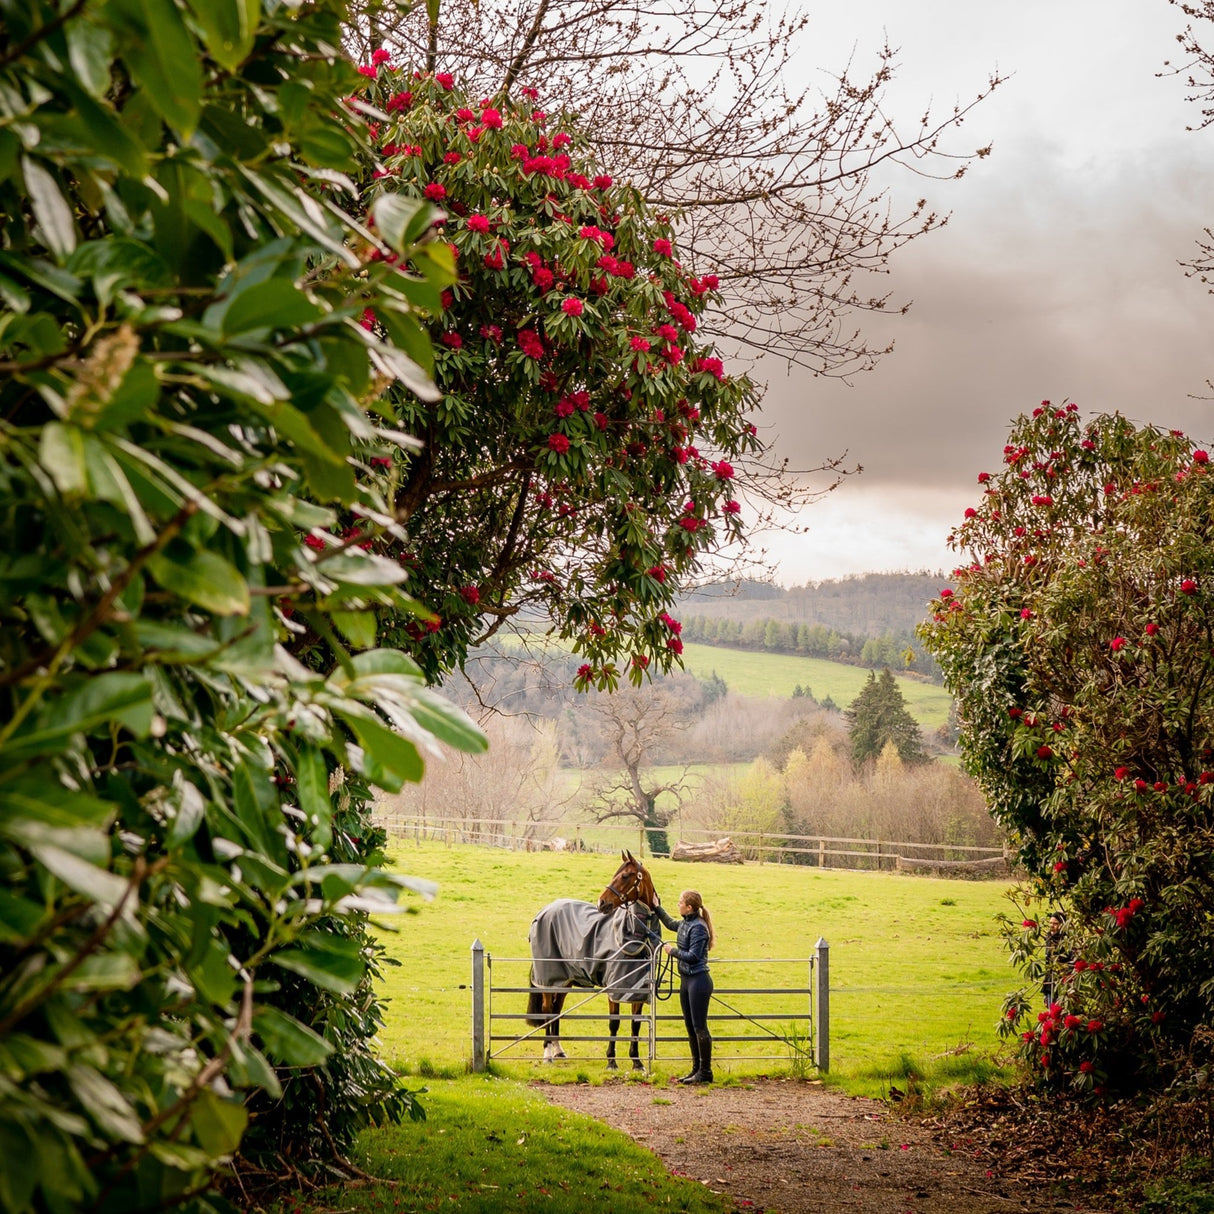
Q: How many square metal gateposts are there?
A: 2